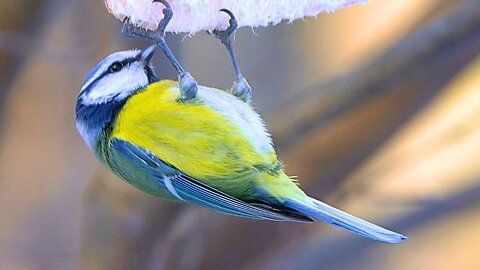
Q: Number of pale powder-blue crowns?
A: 1